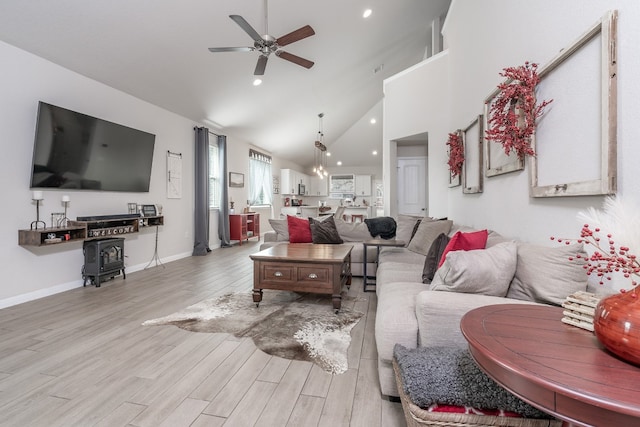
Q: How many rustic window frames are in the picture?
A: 4